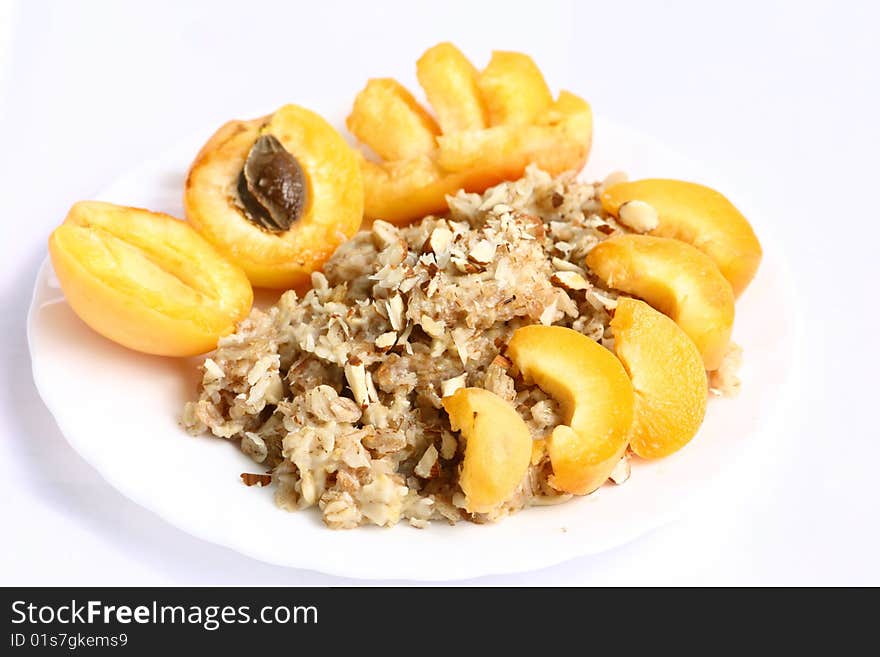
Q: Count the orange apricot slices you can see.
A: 5